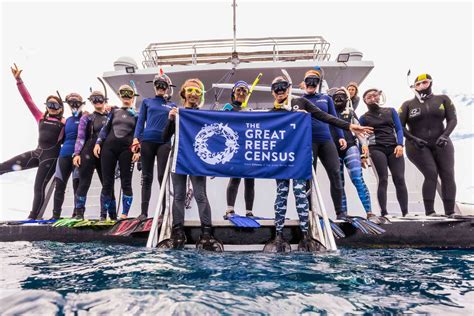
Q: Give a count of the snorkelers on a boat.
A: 12